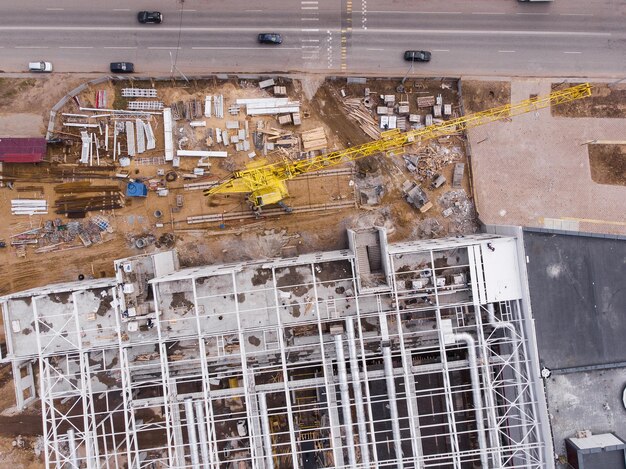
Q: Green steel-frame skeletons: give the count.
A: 0